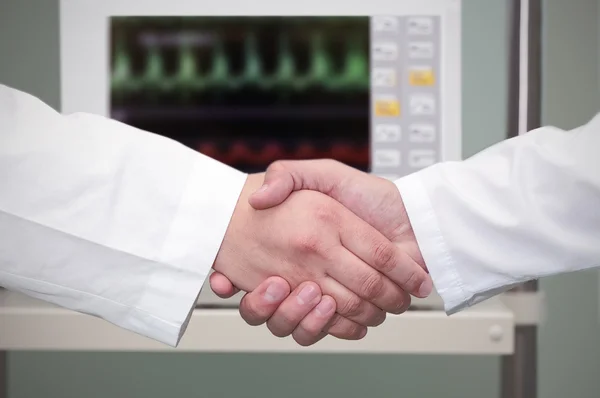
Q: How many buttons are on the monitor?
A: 12